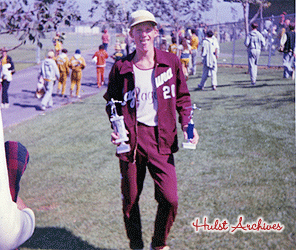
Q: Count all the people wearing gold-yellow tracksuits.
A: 2